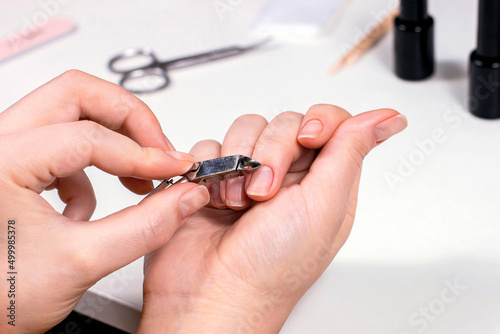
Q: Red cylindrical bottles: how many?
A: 0